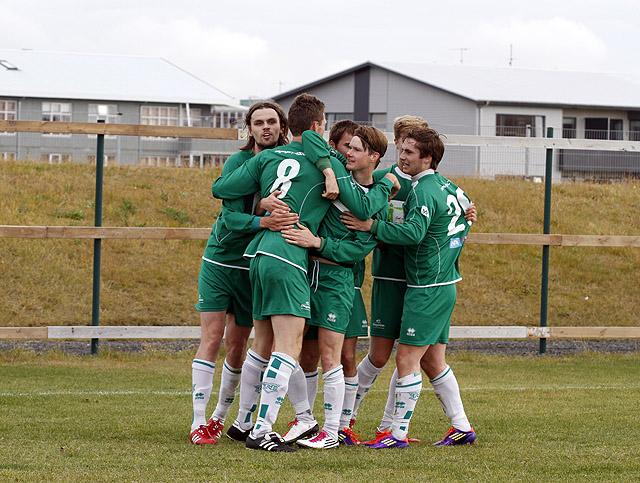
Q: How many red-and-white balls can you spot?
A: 0